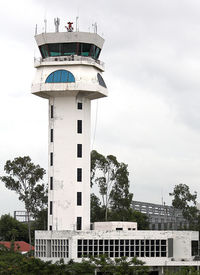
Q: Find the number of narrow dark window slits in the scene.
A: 12